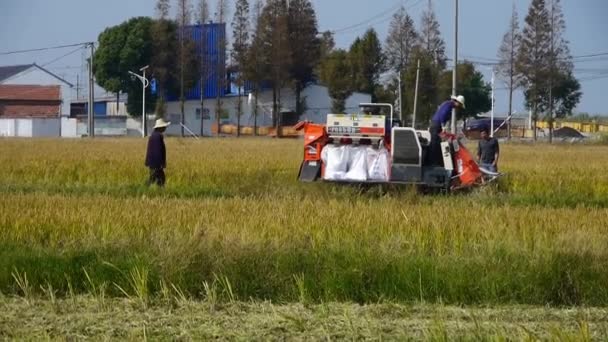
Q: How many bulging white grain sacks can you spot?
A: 3